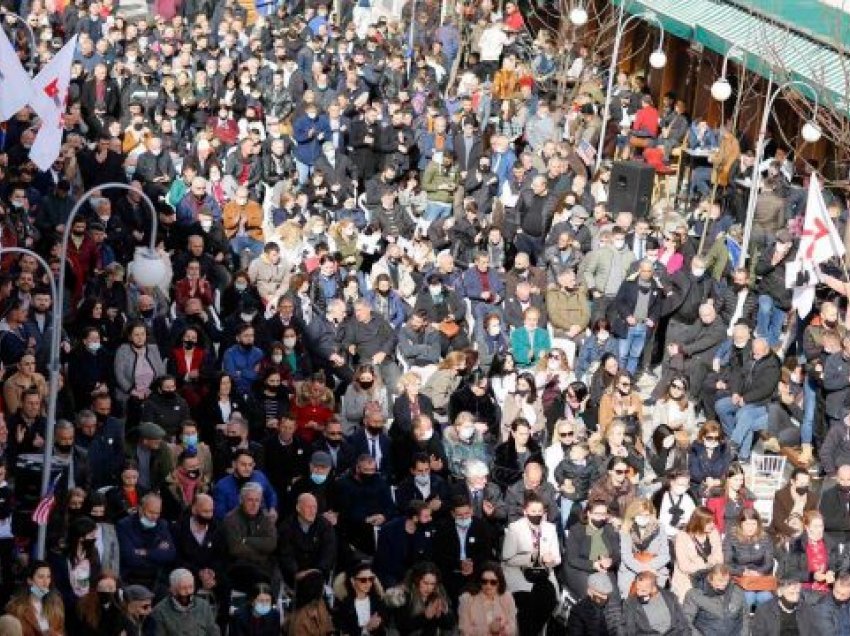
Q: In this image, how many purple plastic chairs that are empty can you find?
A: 0